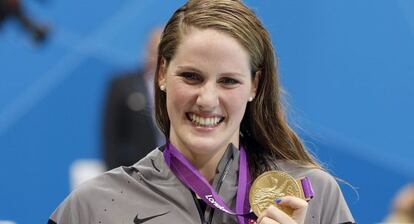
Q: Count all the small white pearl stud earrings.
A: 2